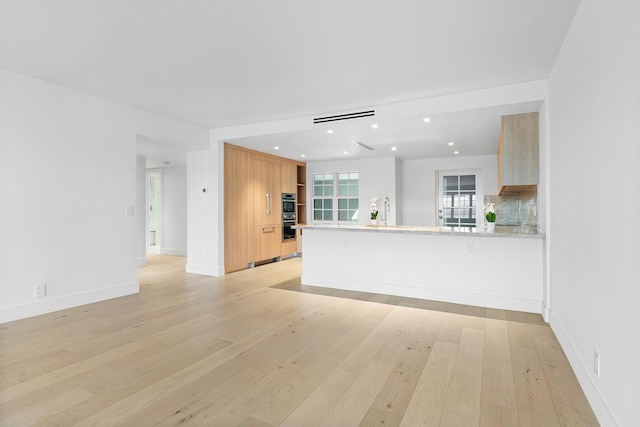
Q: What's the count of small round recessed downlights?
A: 9